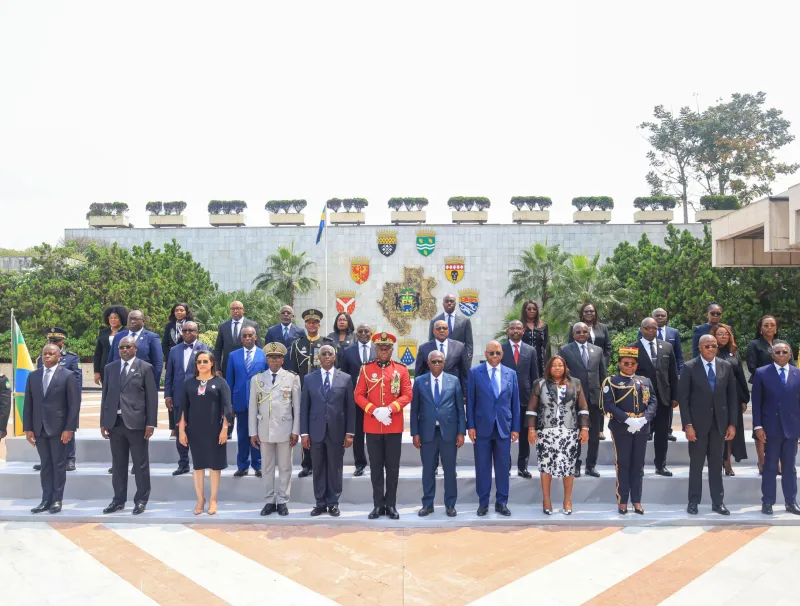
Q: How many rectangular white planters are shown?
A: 11